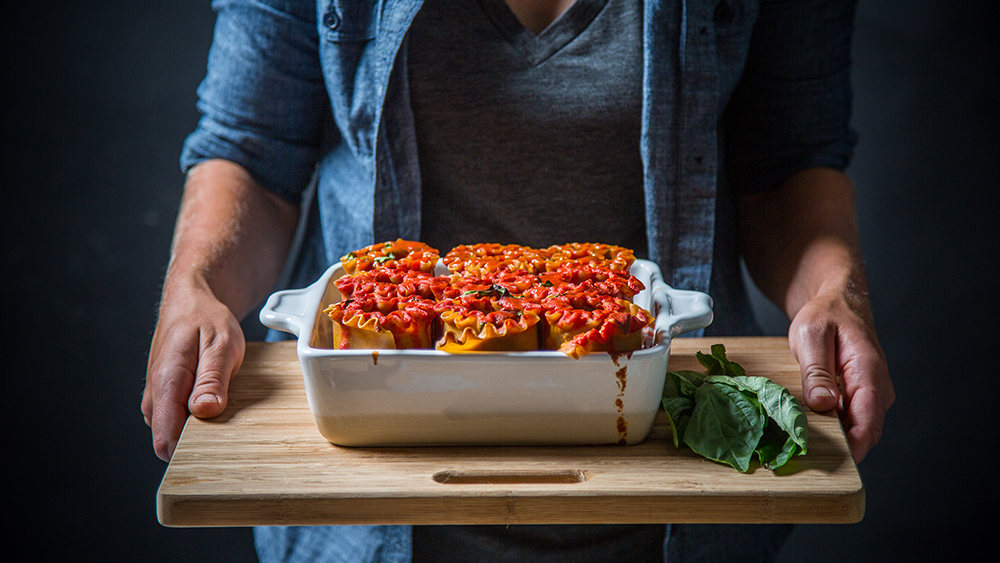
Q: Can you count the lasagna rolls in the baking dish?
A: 9